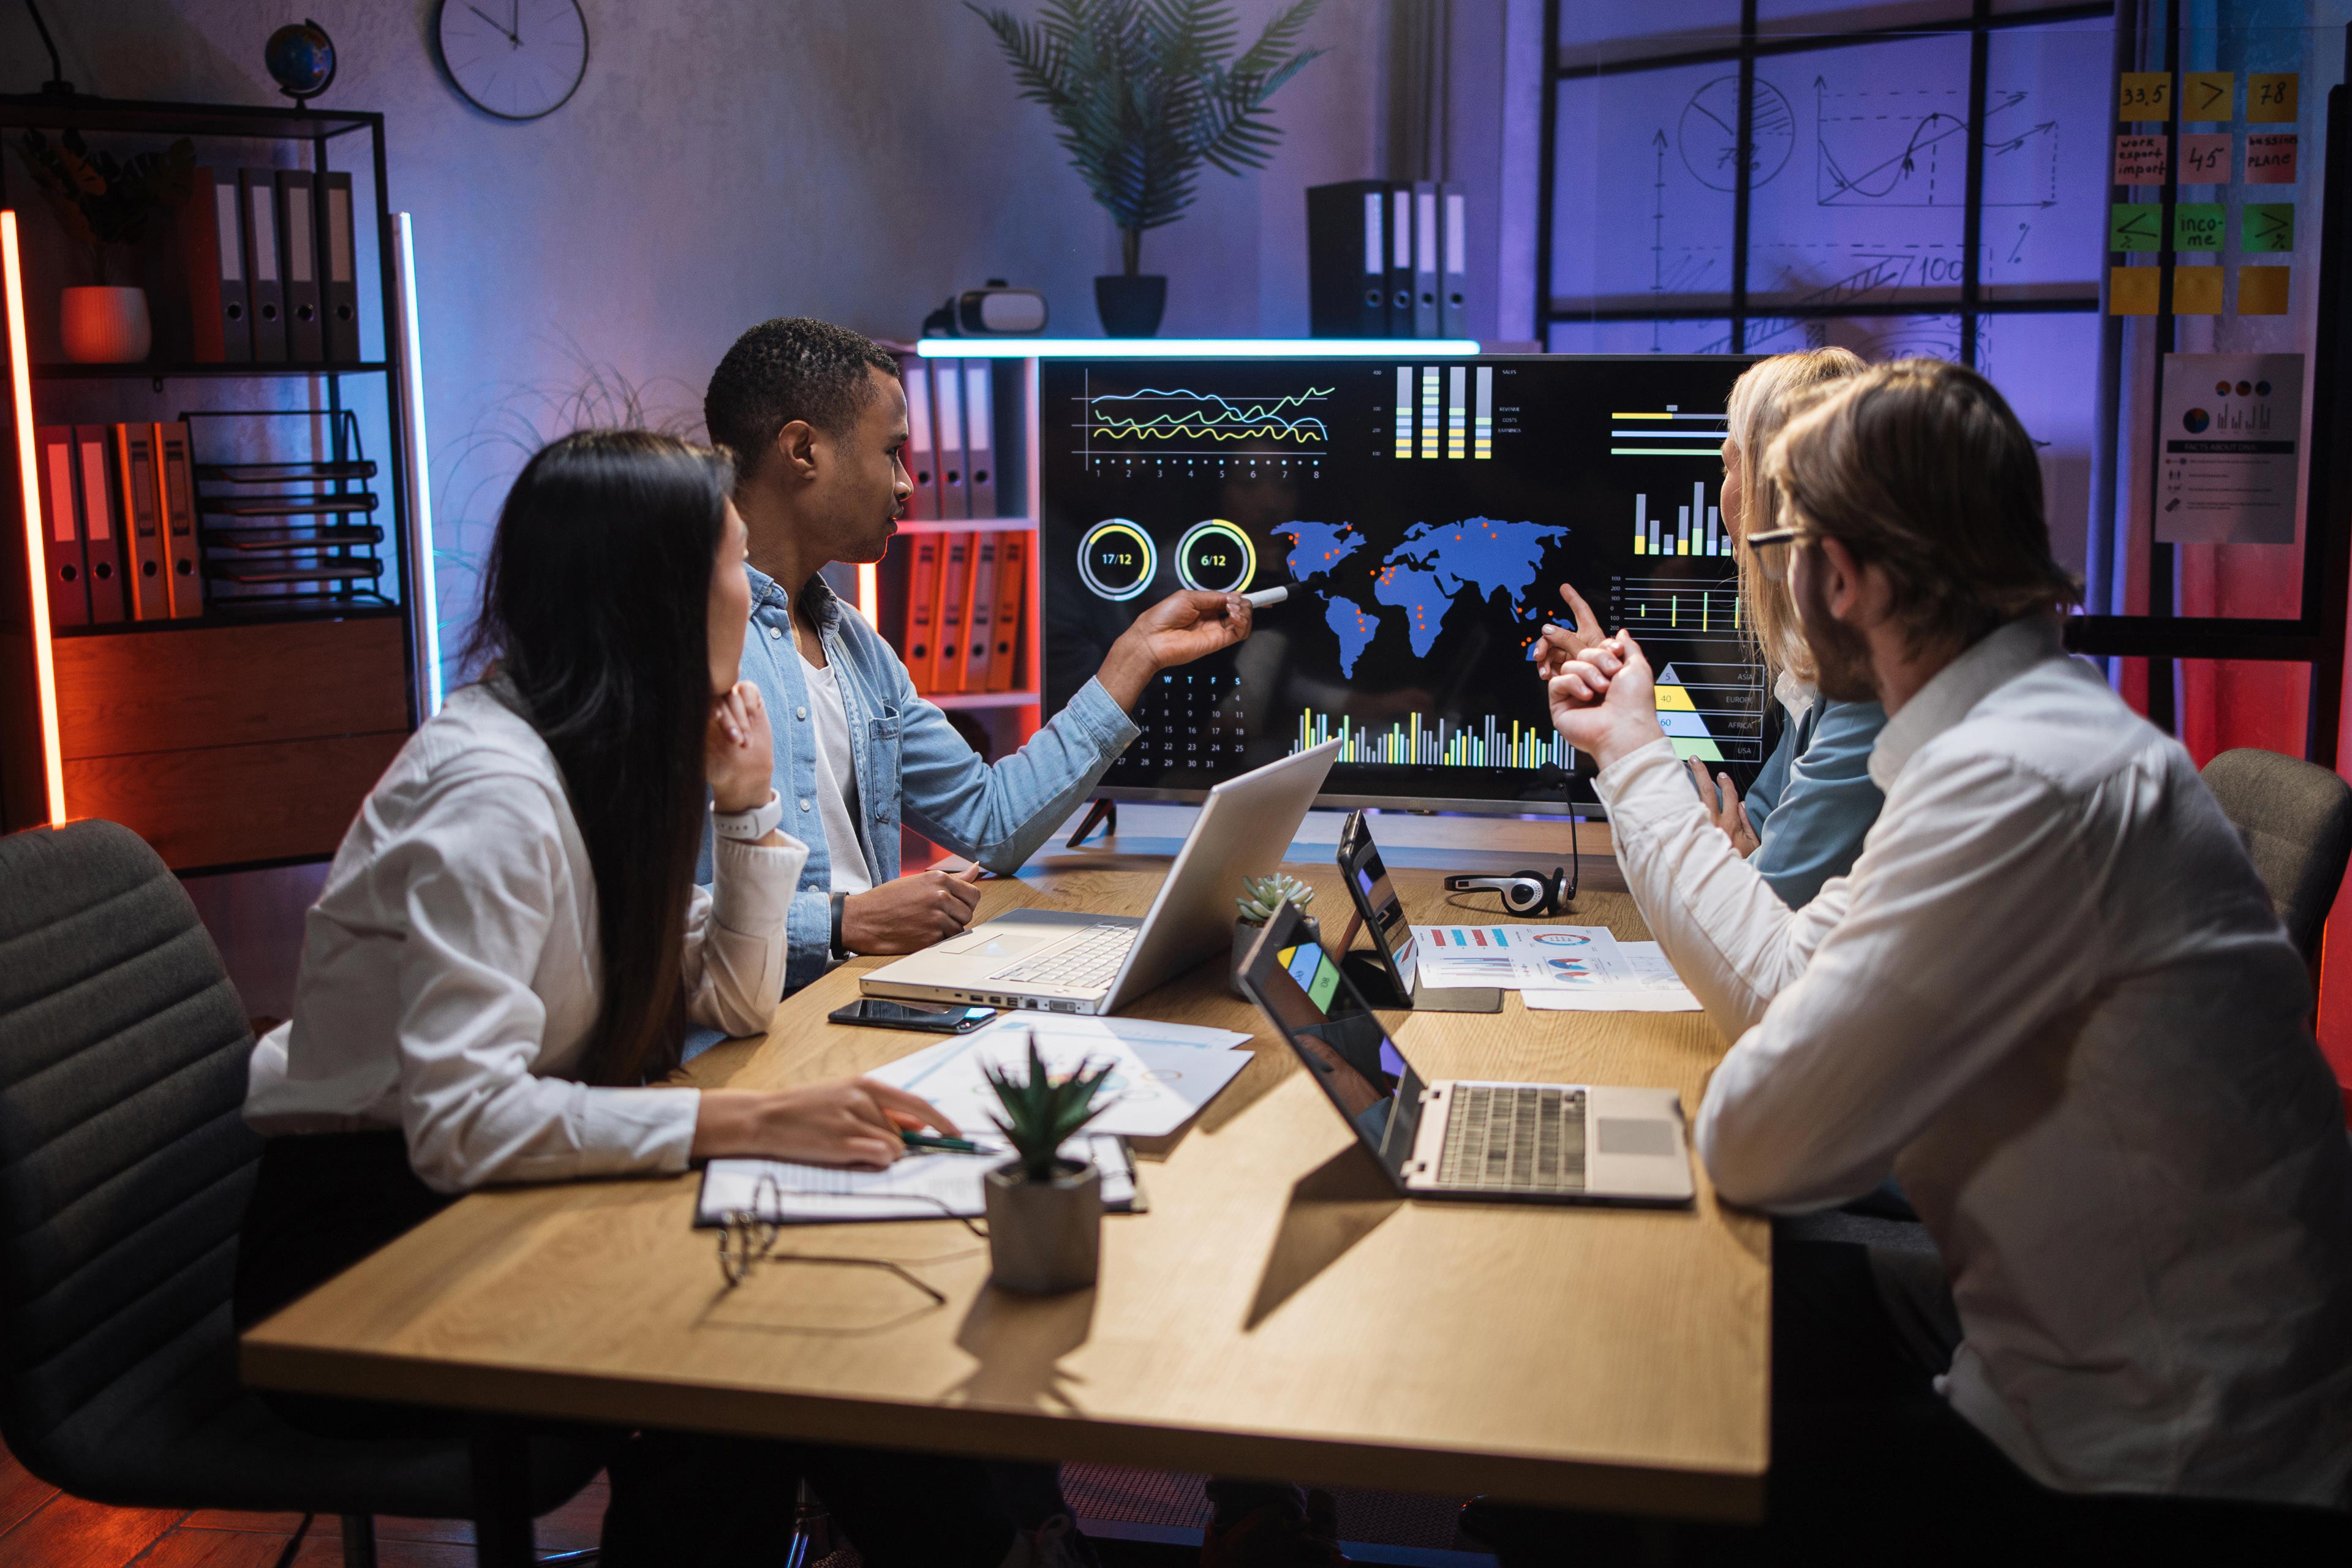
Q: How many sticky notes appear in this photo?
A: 12